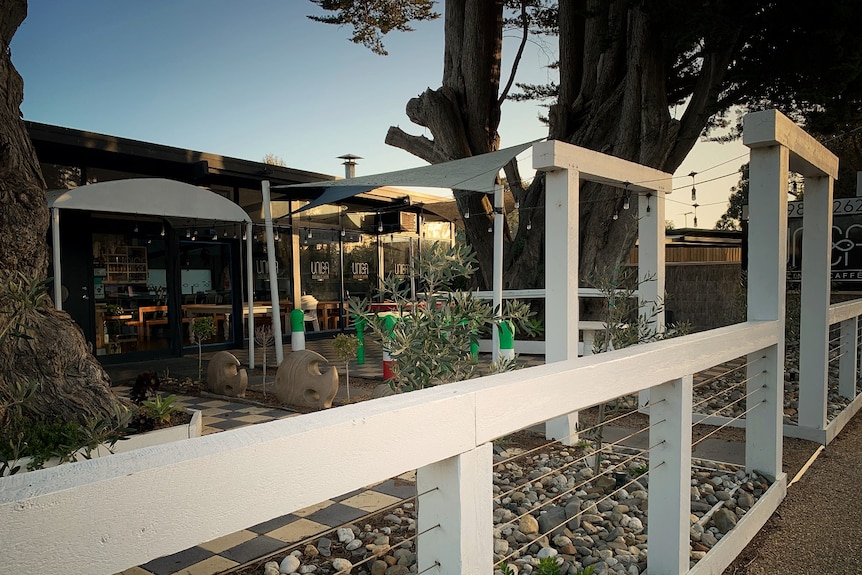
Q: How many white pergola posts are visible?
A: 4